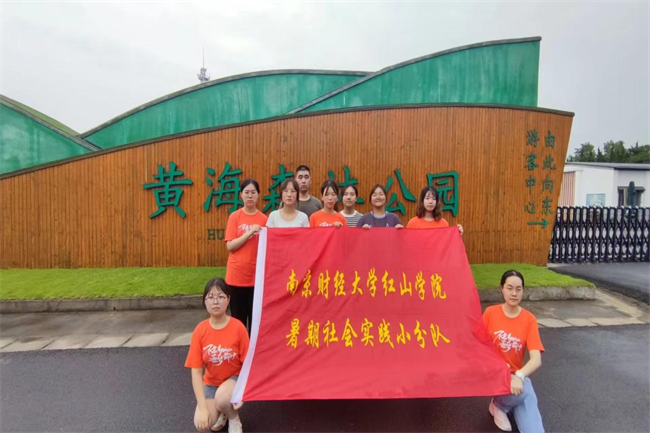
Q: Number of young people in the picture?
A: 9